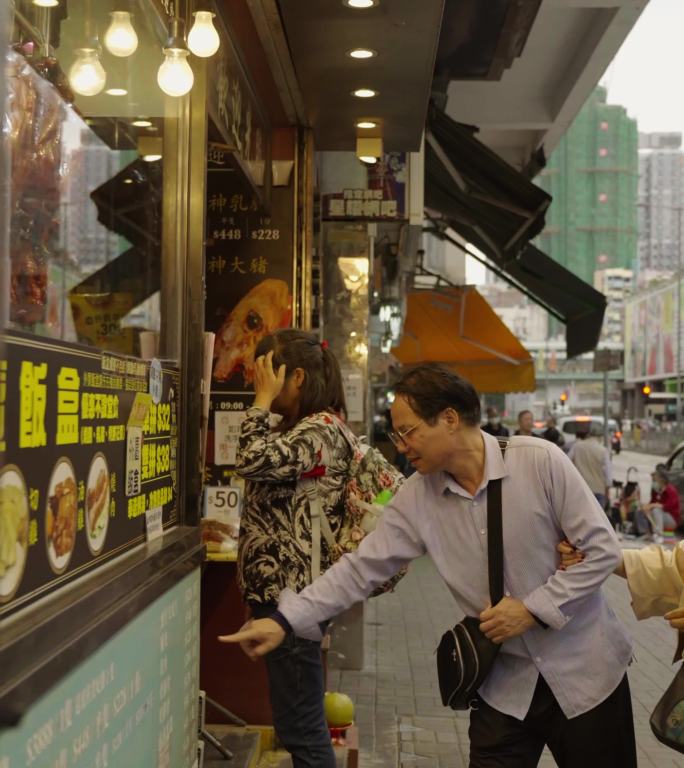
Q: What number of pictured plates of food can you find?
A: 3